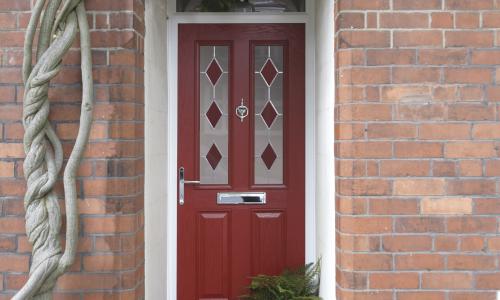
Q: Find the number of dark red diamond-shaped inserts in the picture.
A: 6